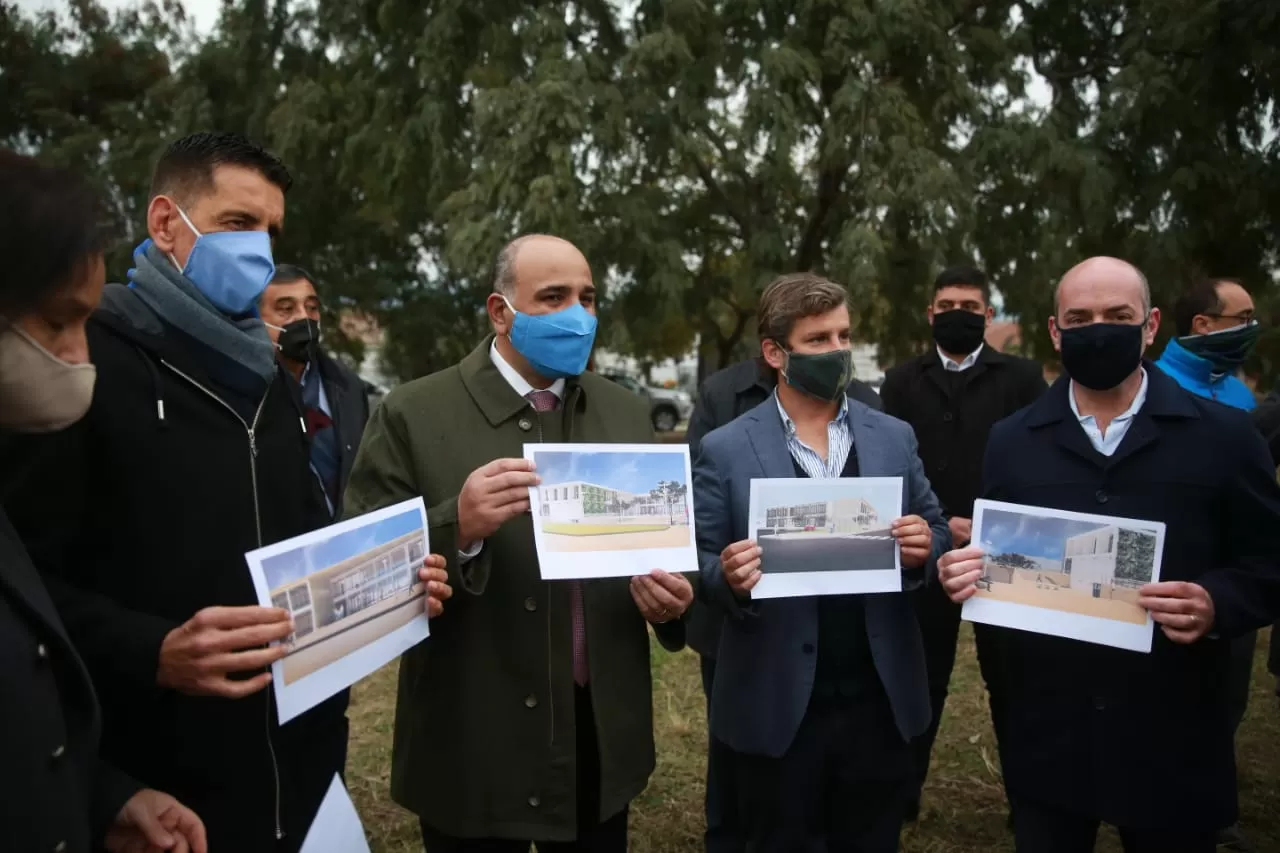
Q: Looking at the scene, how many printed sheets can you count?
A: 4